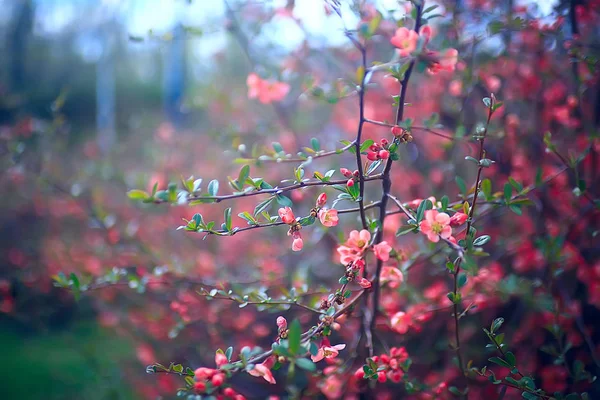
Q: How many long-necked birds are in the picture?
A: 0